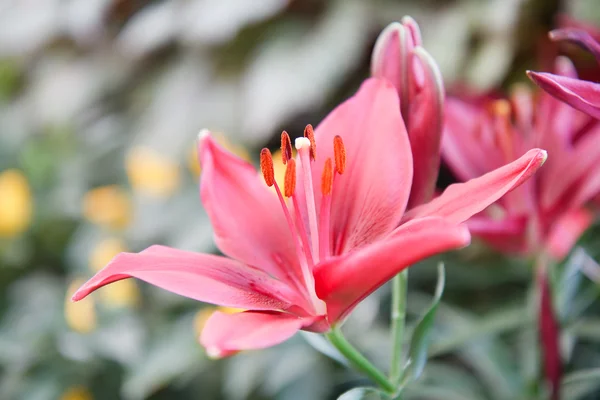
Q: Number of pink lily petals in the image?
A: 6